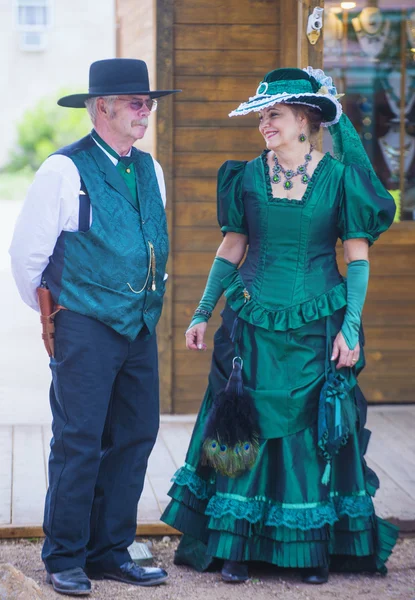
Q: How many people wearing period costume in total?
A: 2